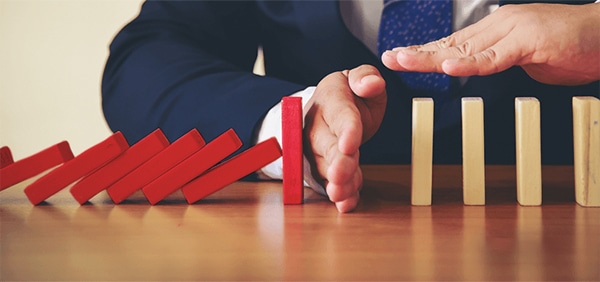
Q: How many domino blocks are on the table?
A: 12